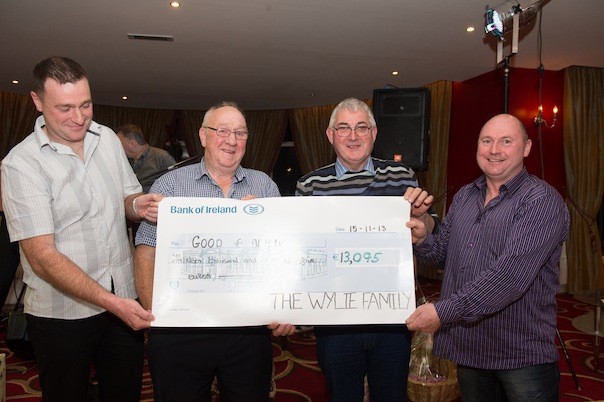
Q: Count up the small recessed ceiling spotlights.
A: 5